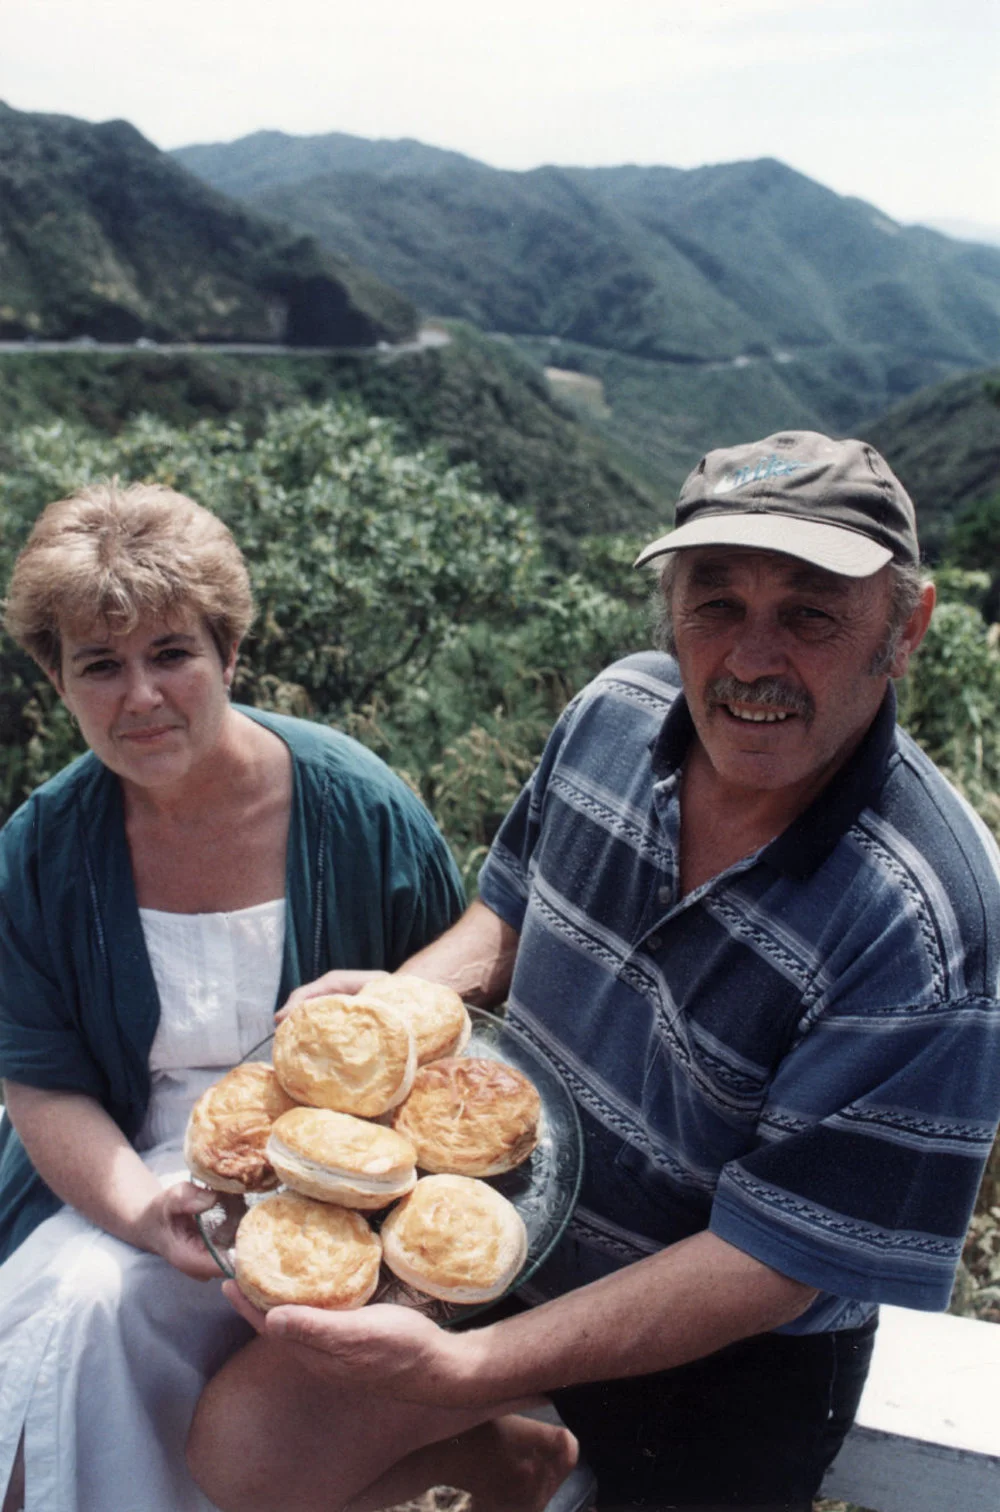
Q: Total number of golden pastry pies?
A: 7